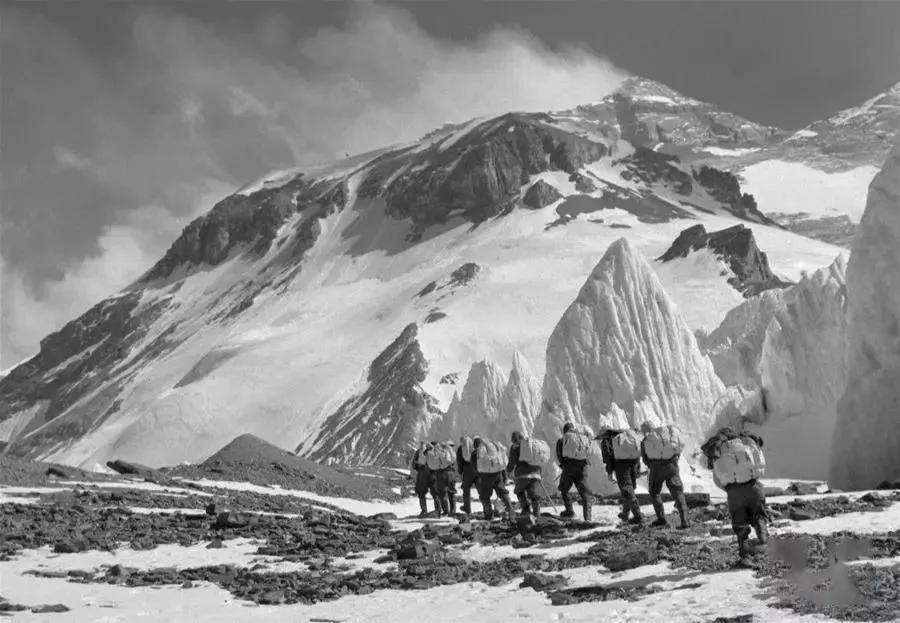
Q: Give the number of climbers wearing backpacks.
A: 9